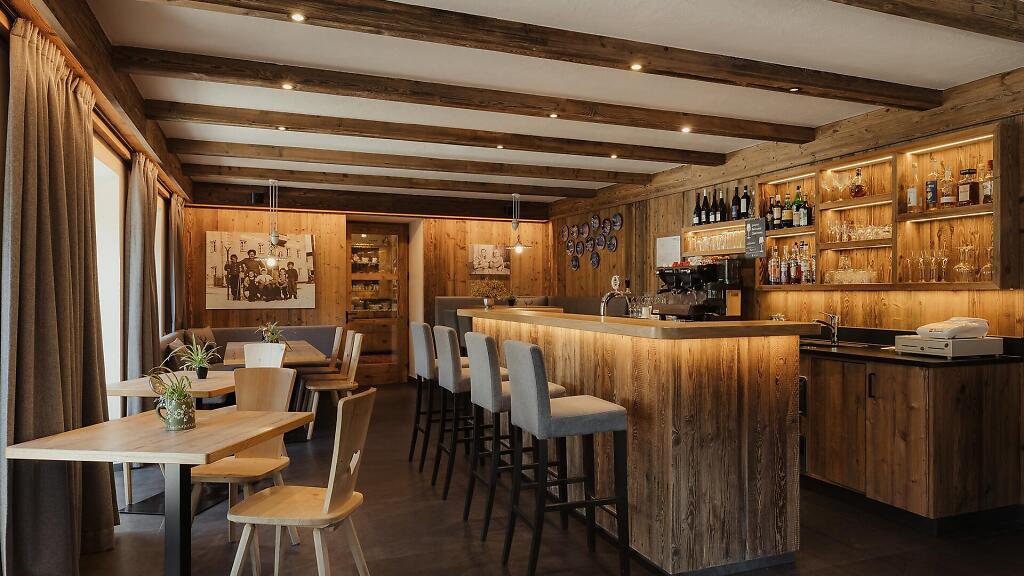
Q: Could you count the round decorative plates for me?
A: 13